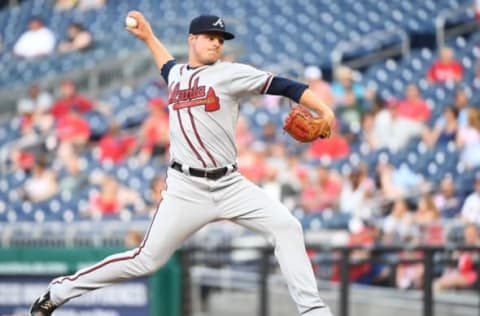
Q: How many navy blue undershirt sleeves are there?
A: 2